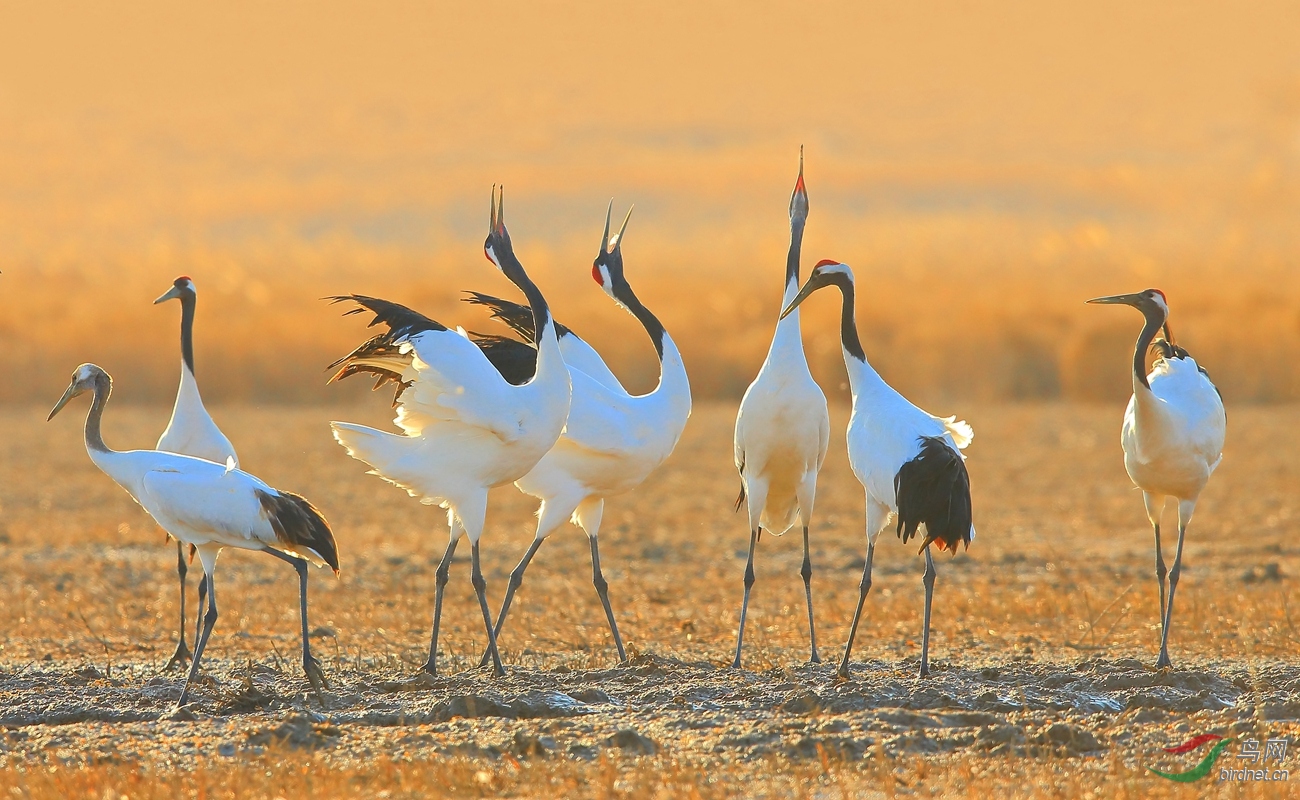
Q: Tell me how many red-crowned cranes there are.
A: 7